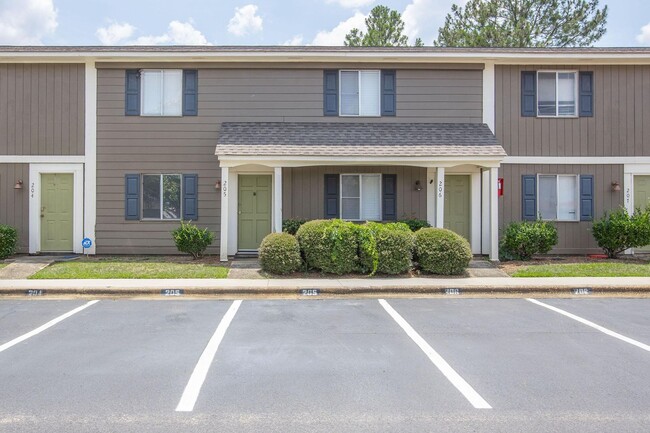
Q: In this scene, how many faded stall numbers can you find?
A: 5